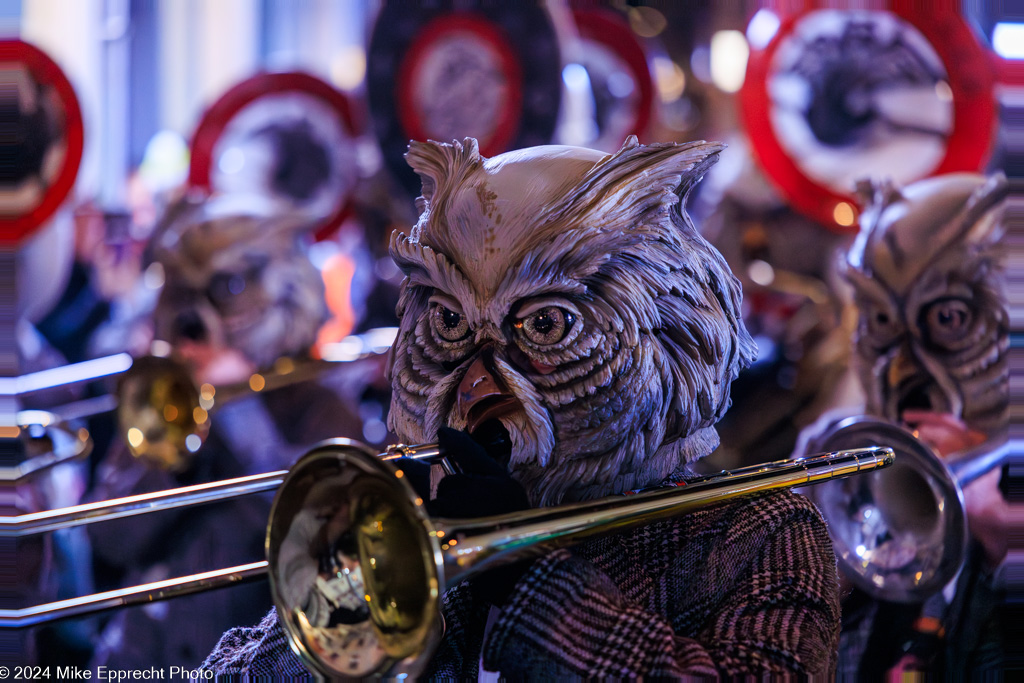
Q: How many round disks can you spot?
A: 5